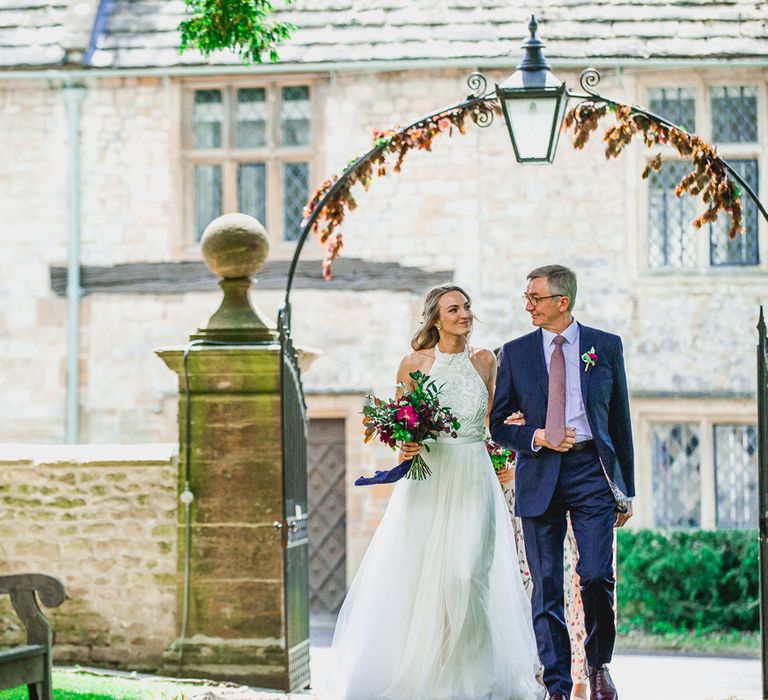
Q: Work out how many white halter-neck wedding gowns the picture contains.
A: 1